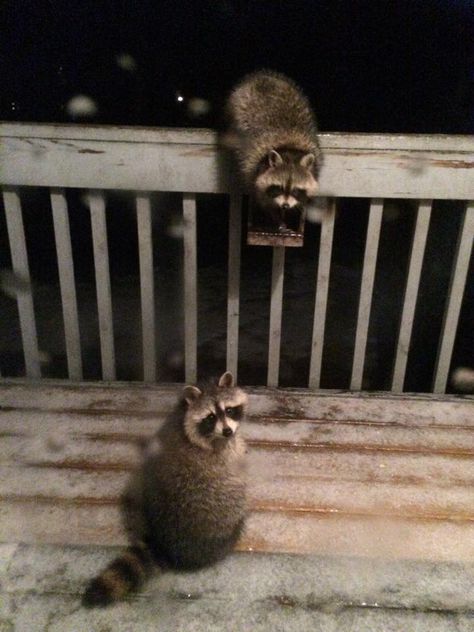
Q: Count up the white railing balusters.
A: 11